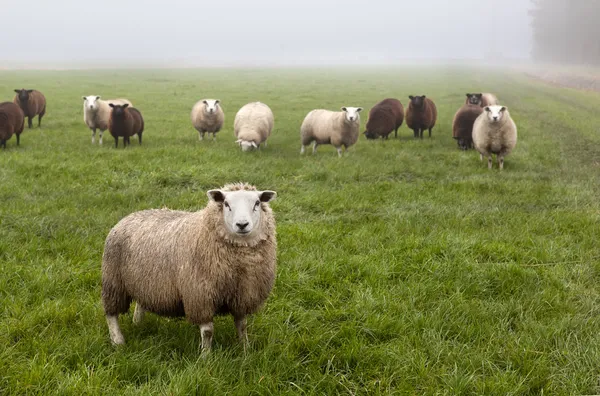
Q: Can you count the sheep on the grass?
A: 13